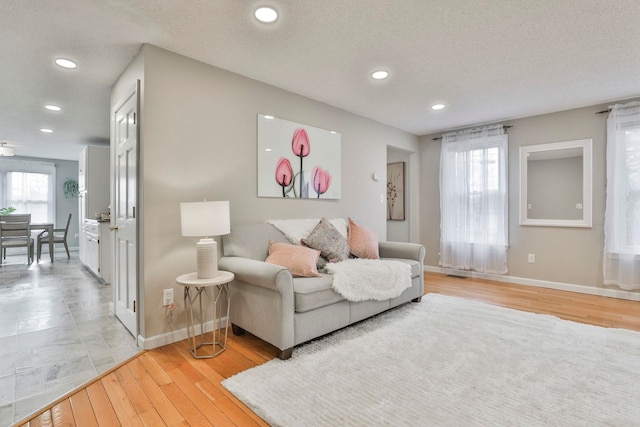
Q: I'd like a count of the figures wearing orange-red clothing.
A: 0